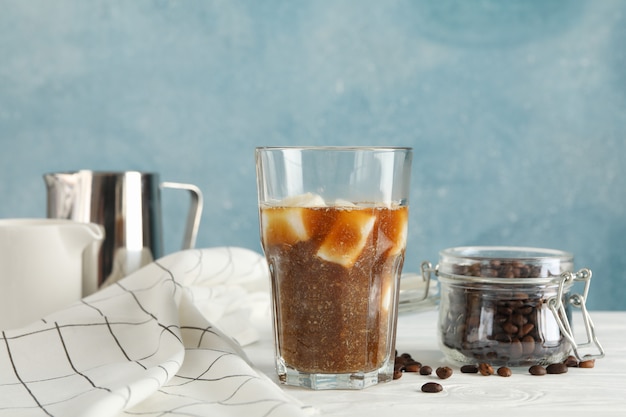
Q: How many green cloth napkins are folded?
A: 0